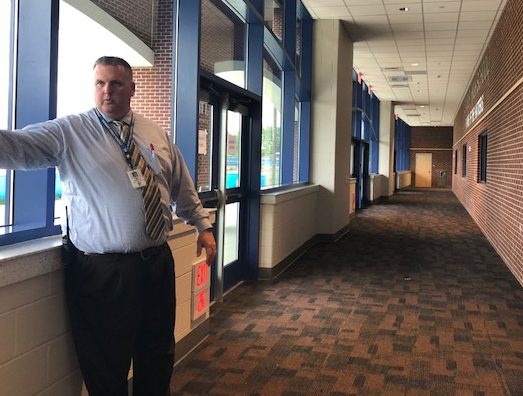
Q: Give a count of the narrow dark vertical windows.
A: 3